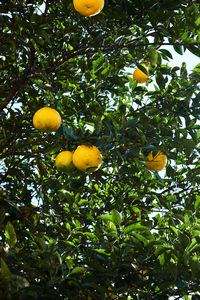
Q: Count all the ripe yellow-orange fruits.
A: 6